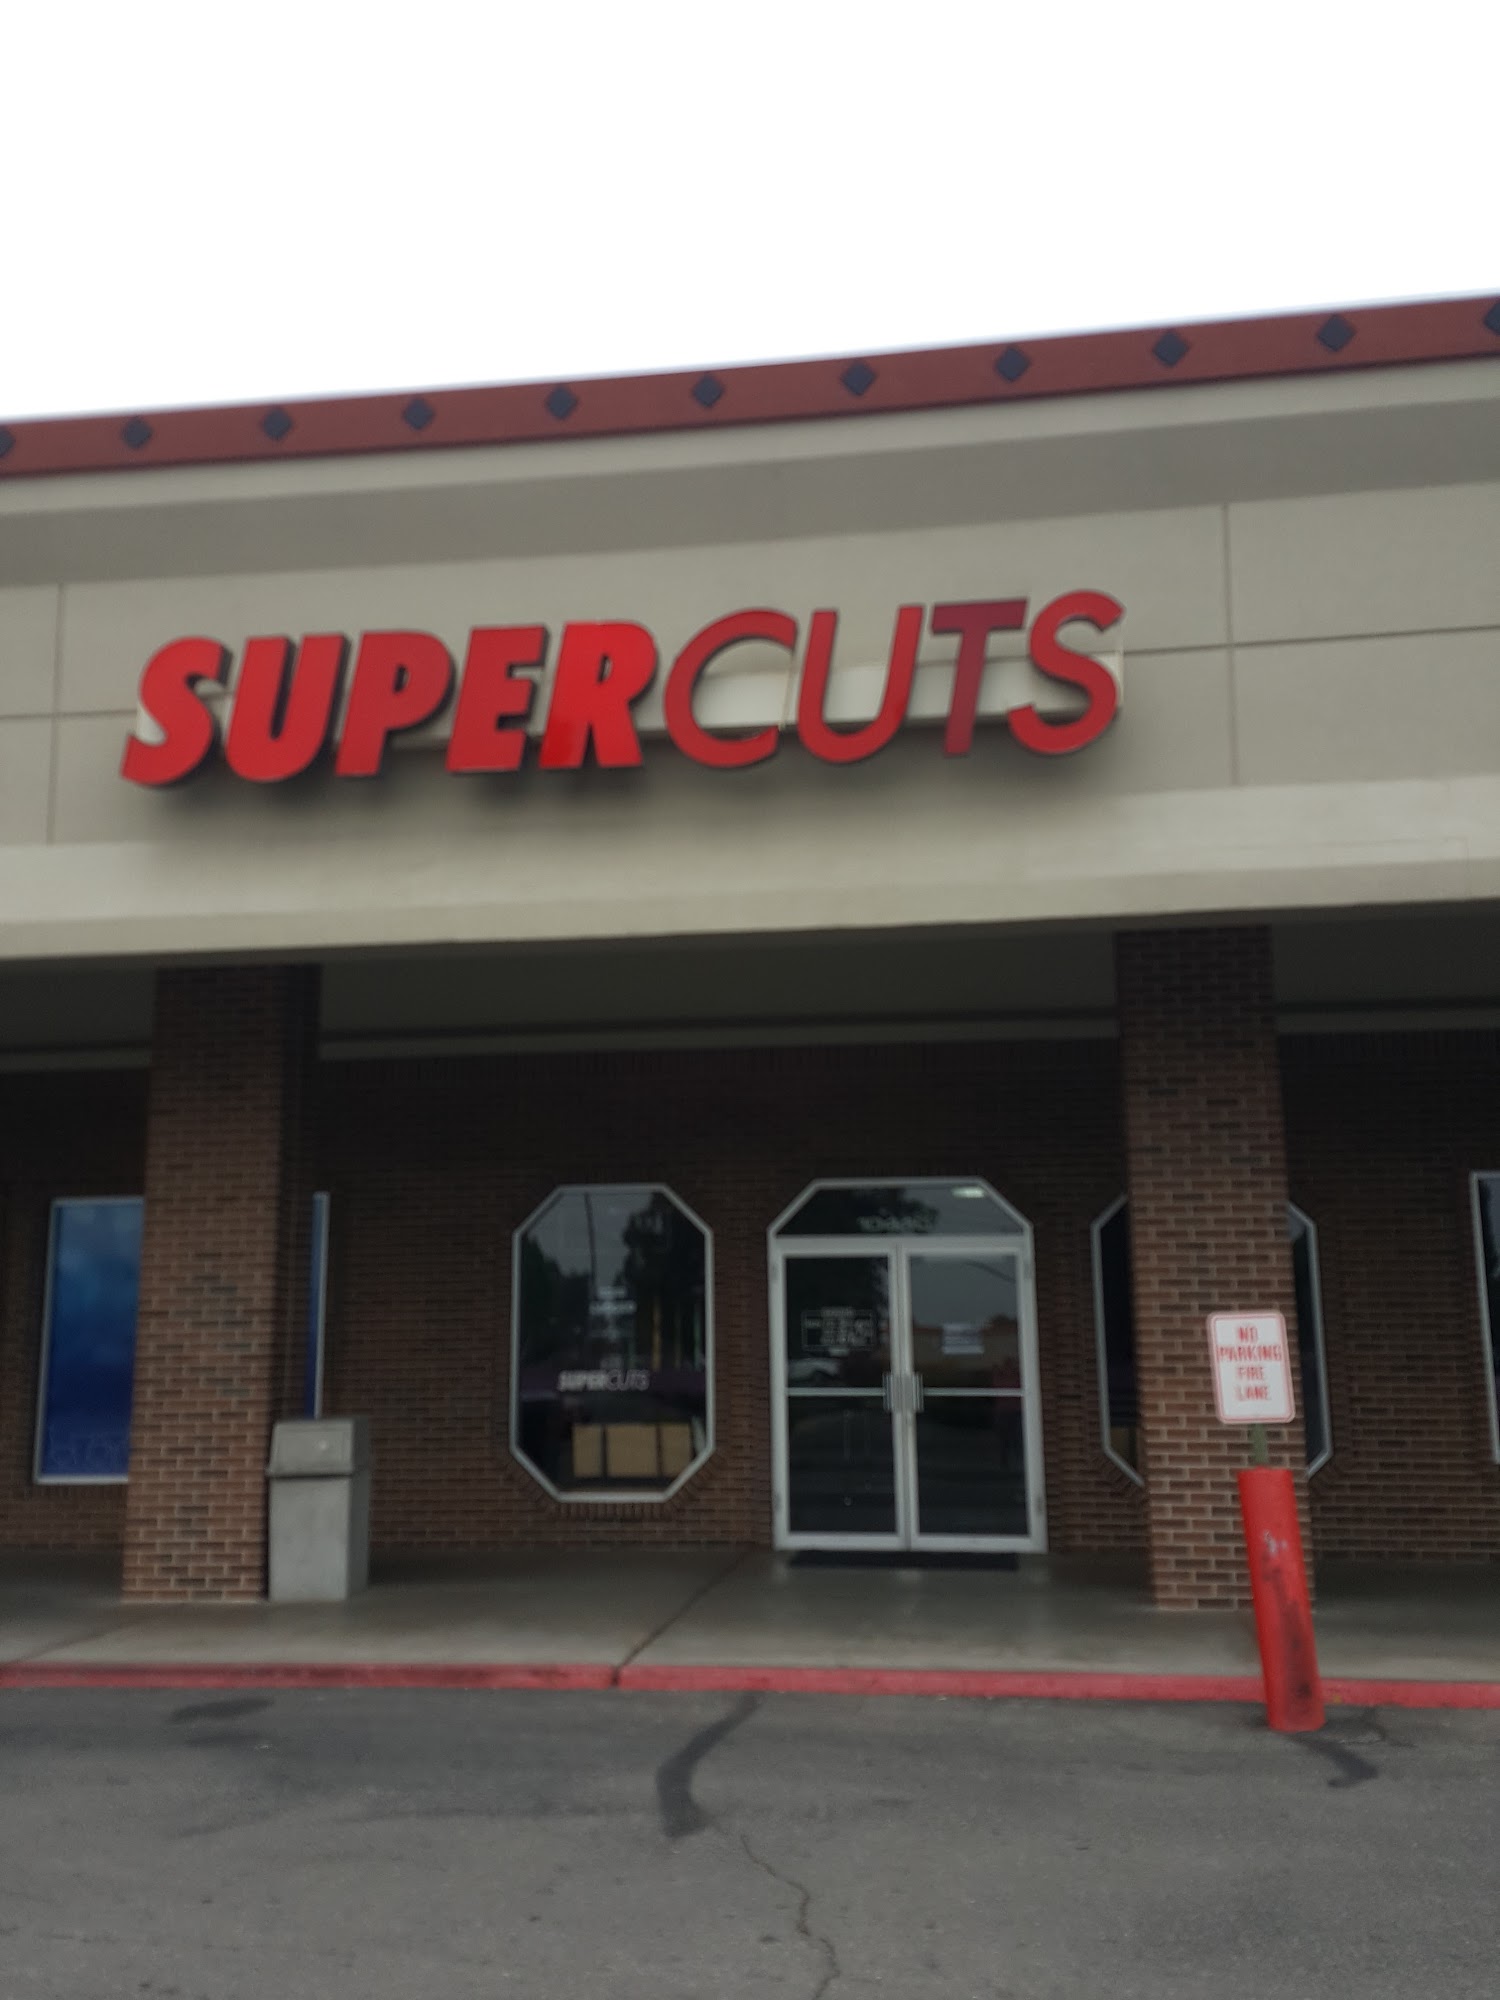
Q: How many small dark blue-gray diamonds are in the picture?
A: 11